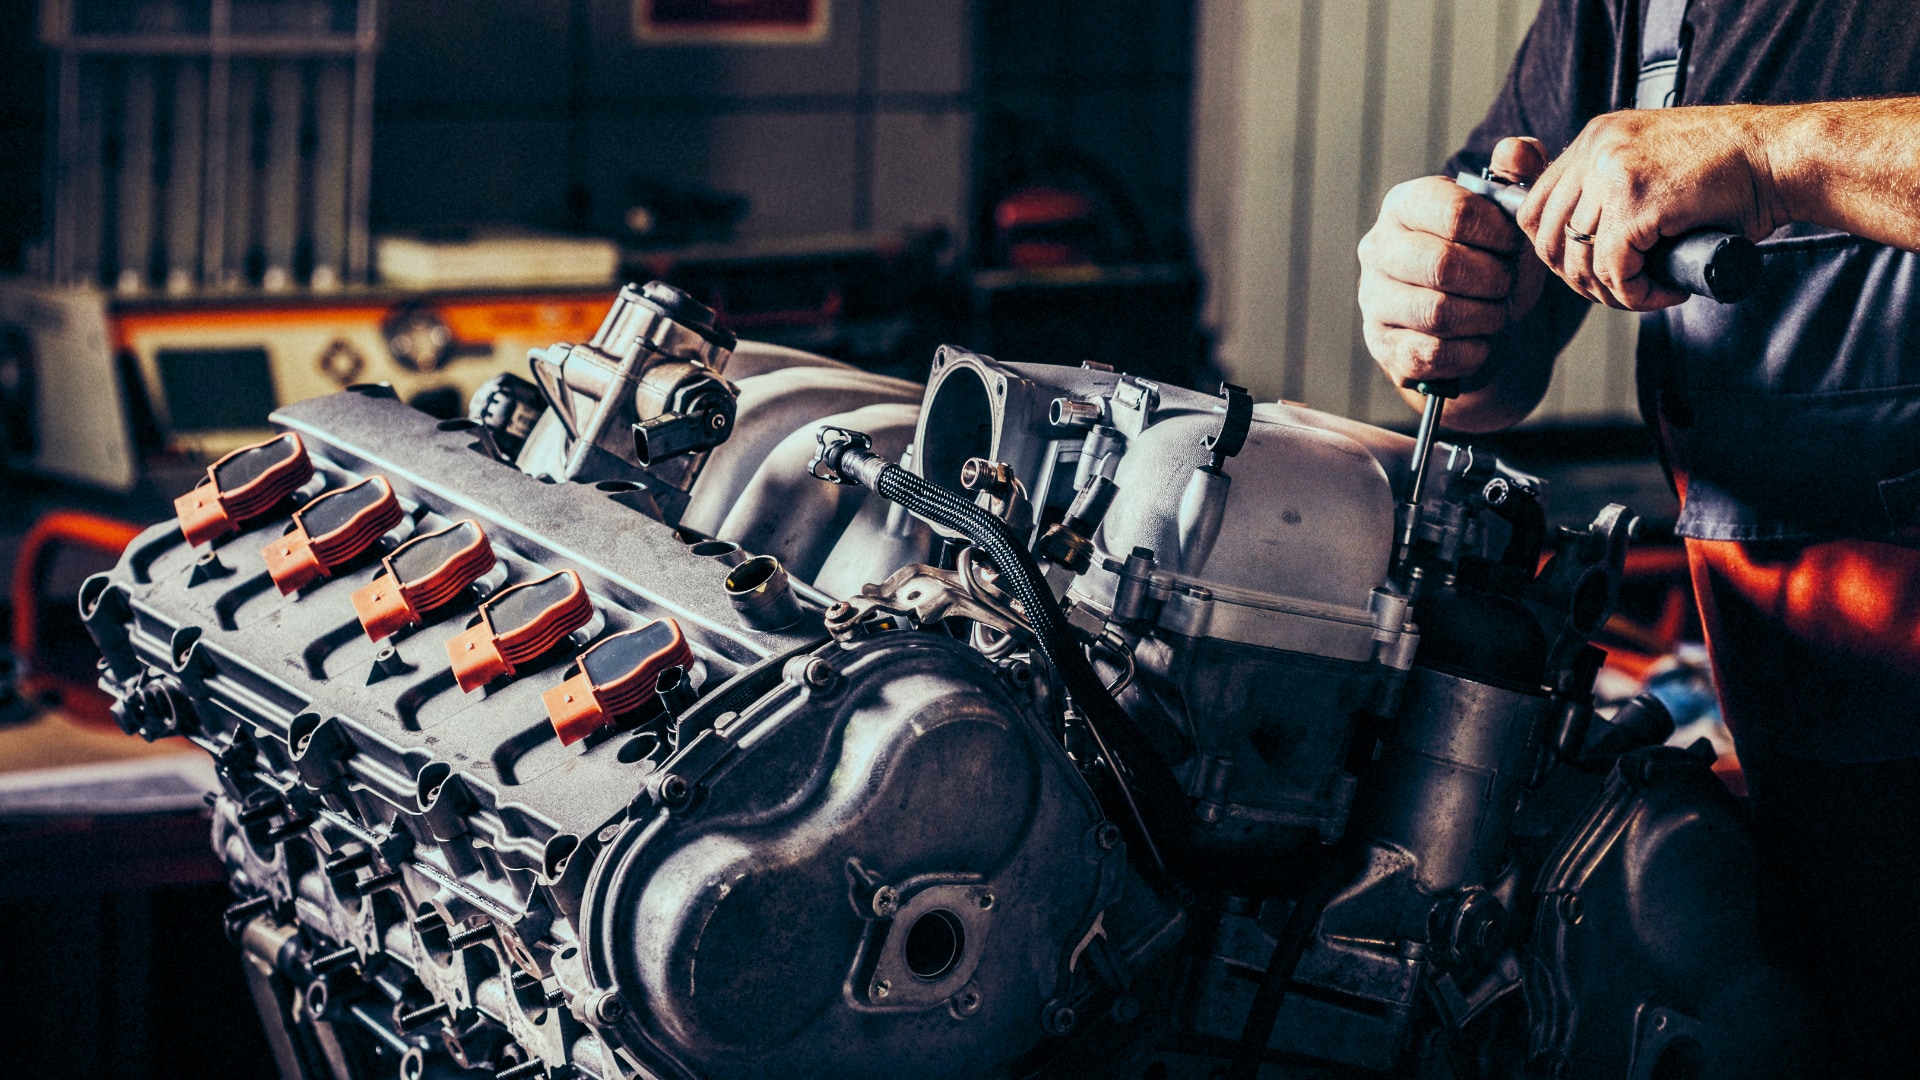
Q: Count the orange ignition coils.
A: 5